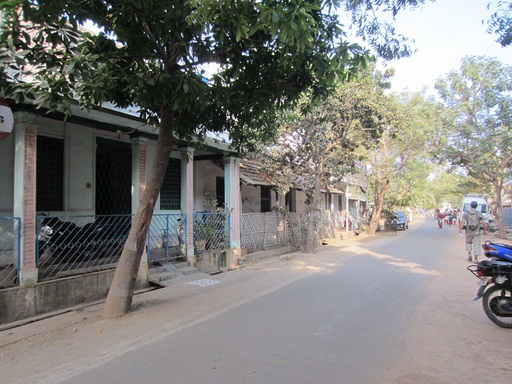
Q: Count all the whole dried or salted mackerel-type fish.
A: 0